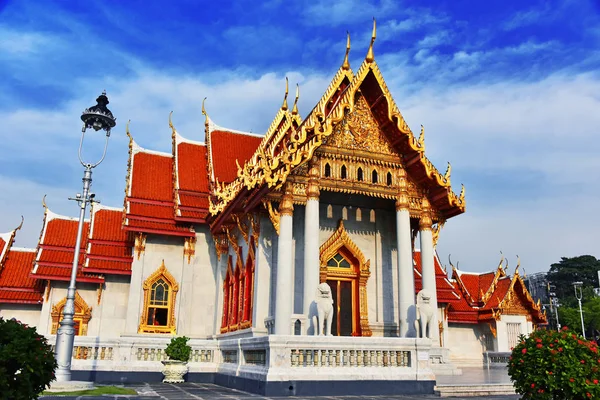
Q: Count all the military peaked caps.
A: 0